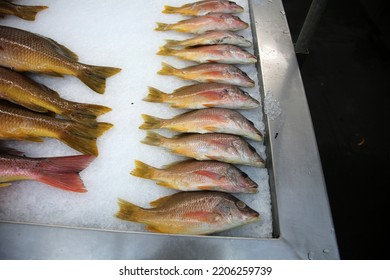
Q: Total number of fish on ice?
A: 15